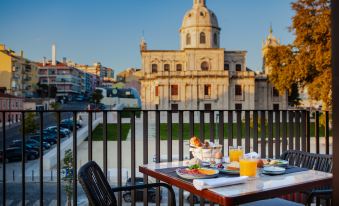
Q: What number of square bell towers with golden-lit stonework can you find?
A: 1